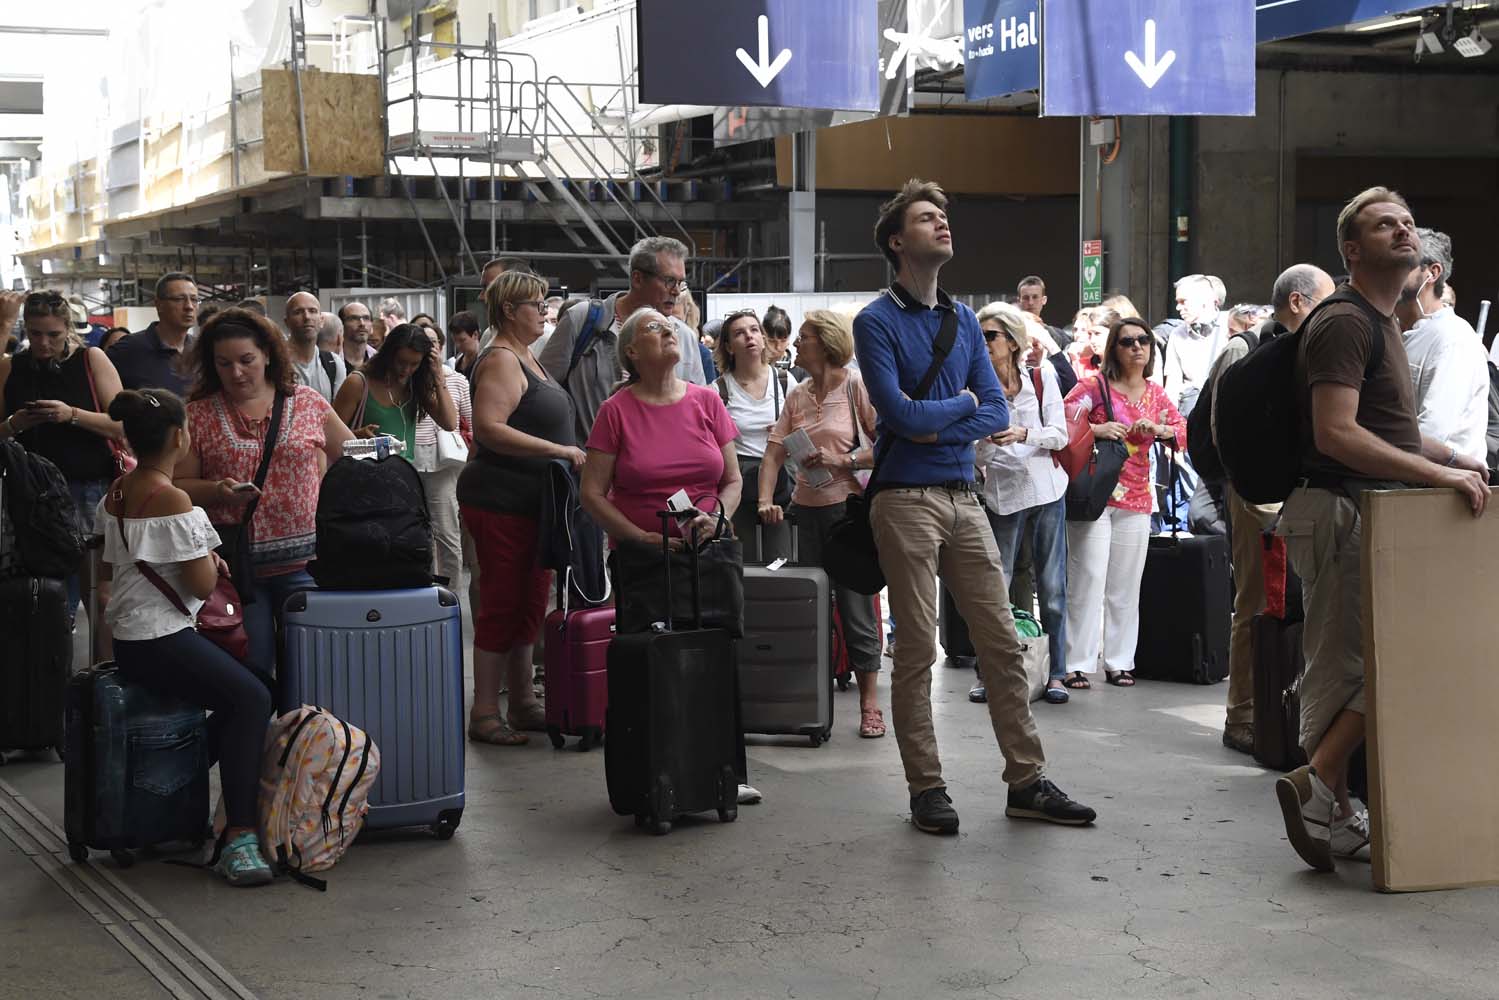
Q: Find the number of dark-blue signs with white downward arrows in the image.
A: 2